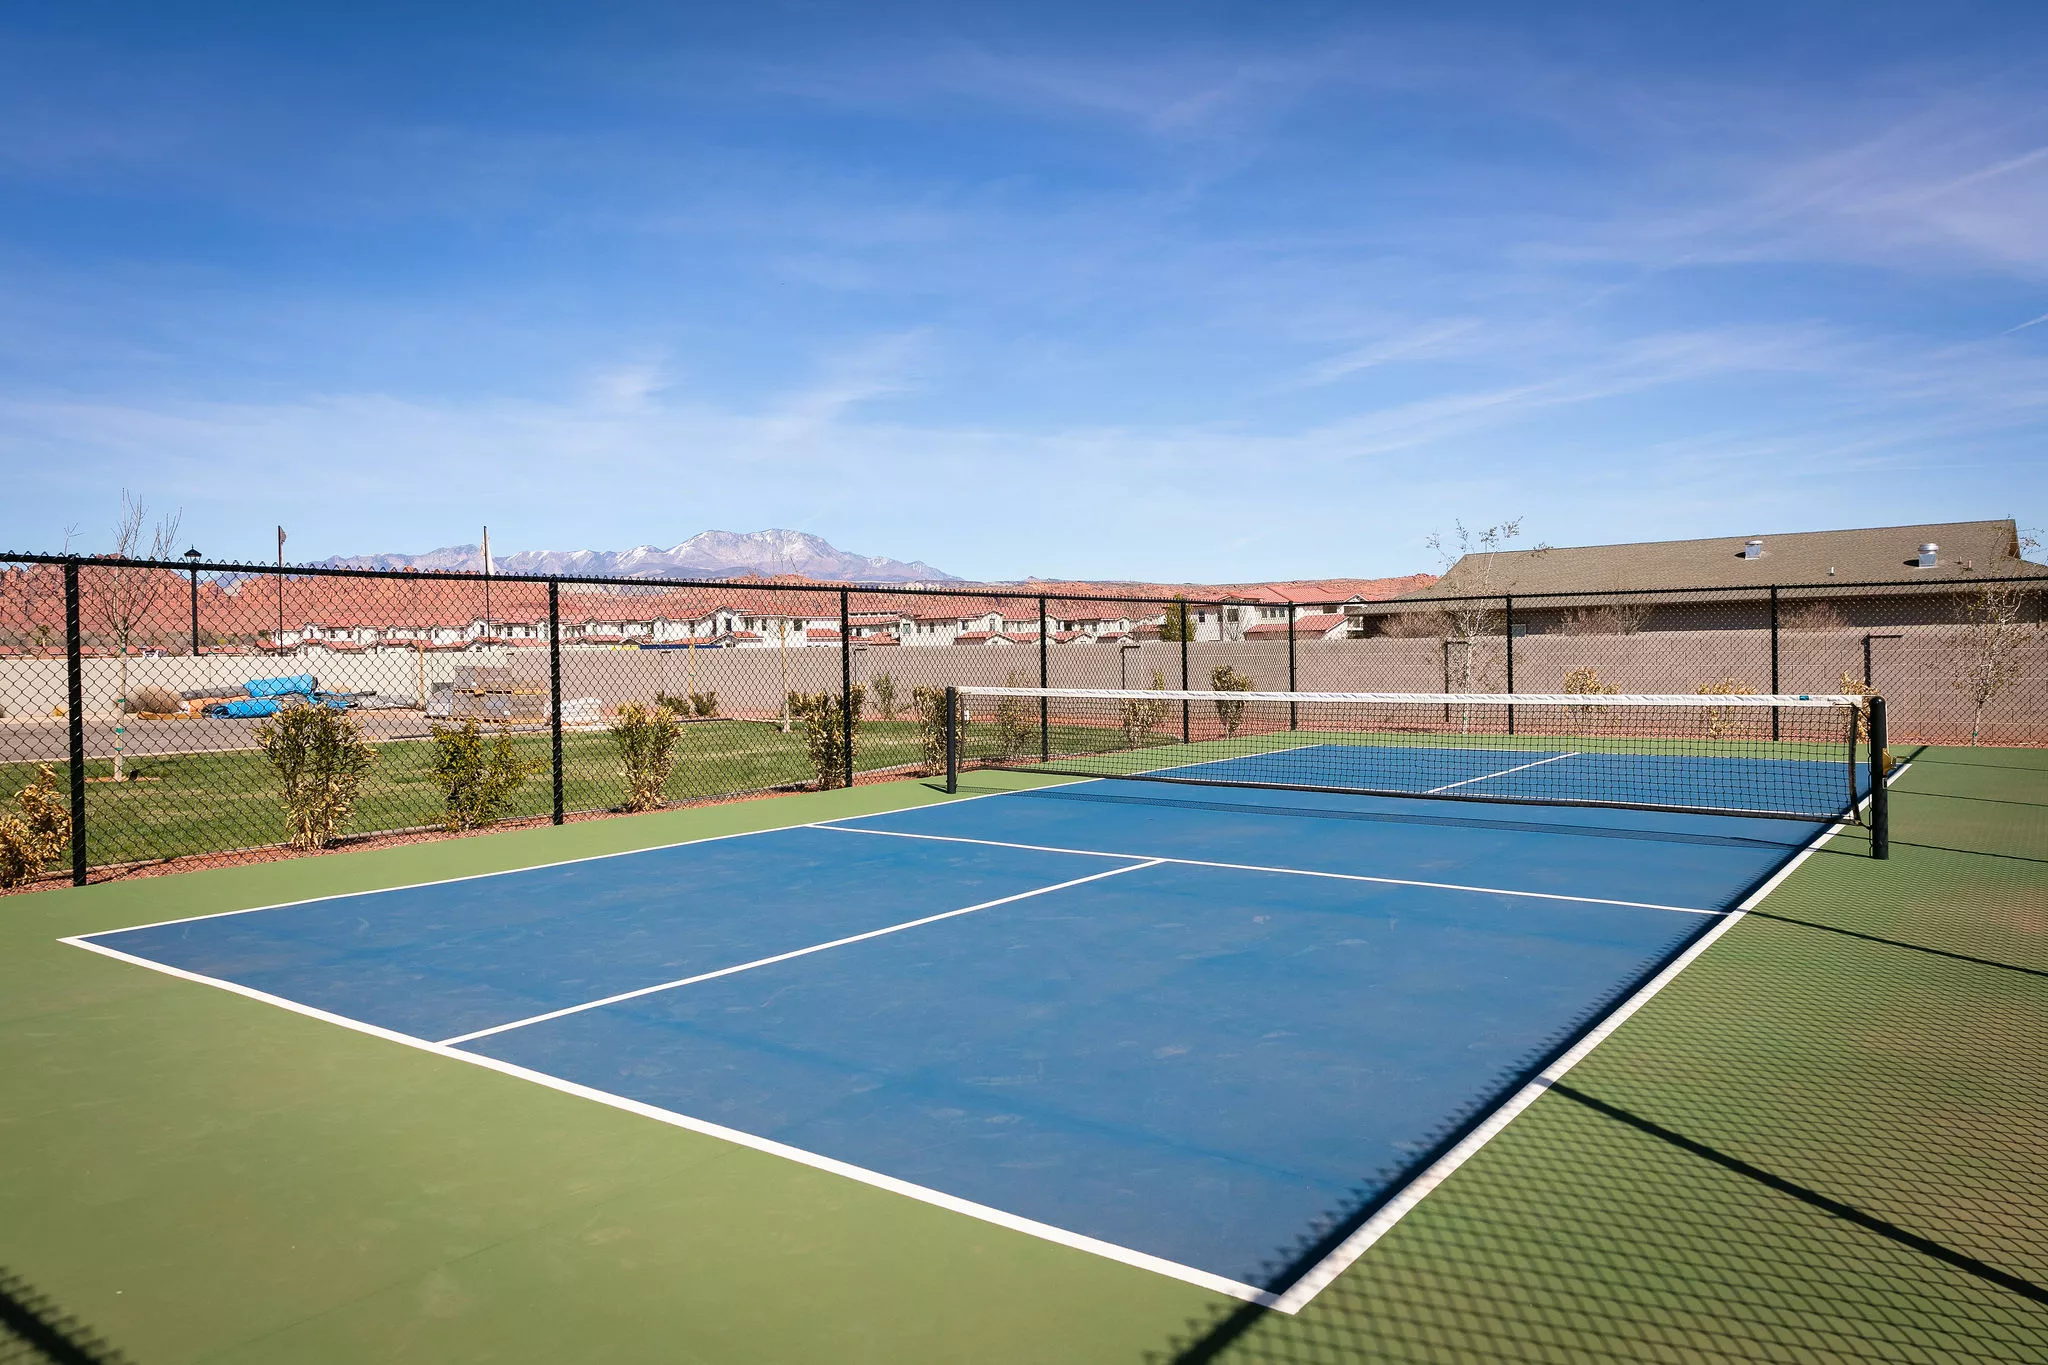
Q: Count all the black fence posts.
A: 8